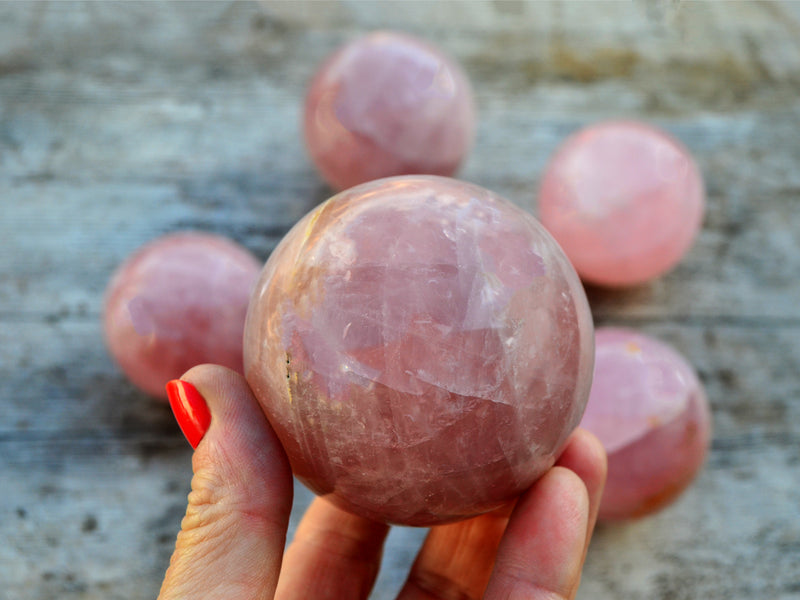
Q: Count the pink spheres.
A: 5